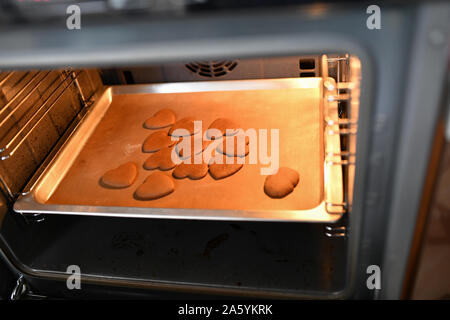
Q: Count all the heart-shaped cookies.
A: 11